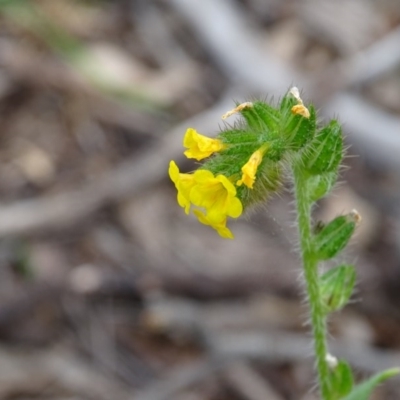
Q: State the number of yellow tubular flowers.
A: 5